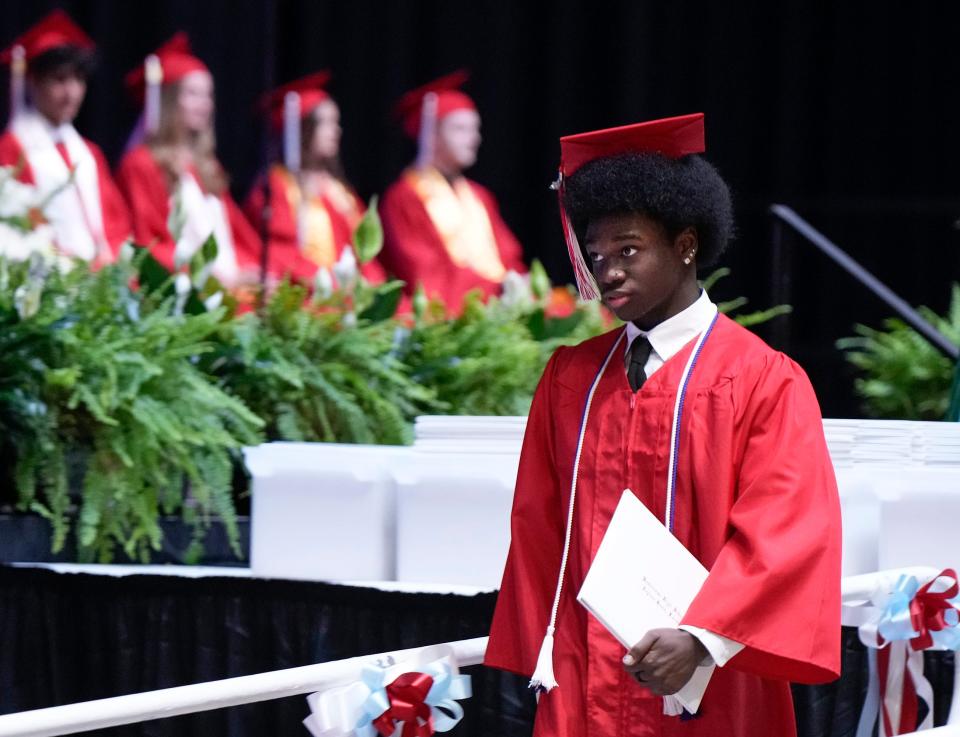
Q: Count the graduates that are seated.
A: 4